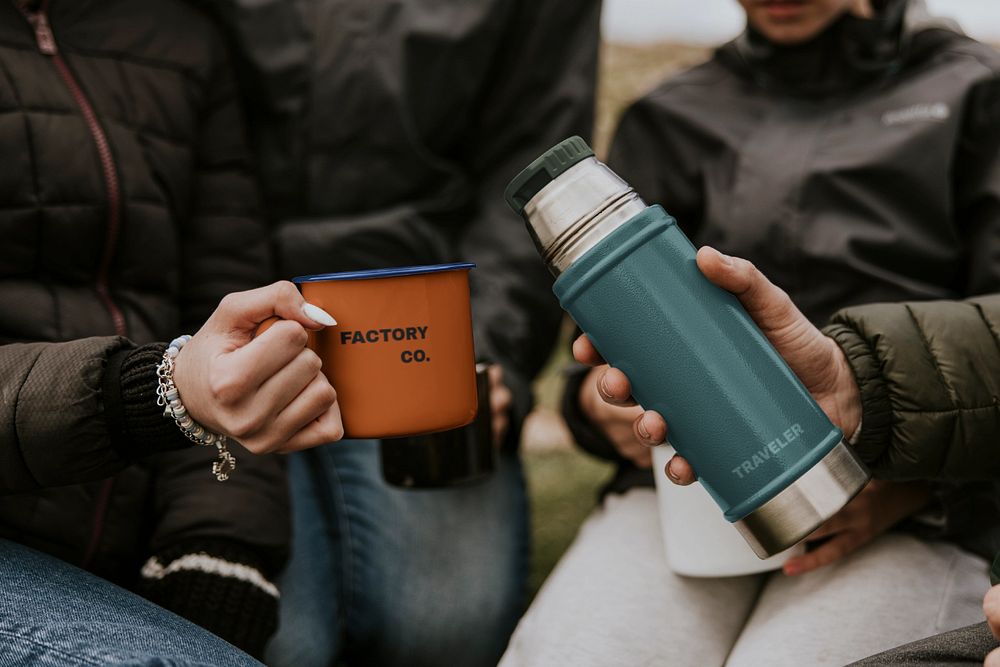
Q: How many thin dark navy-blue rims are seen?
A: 1